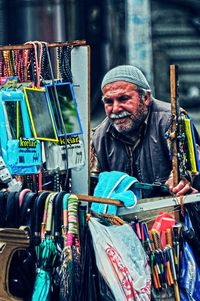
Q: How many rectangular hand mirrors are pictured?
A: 2